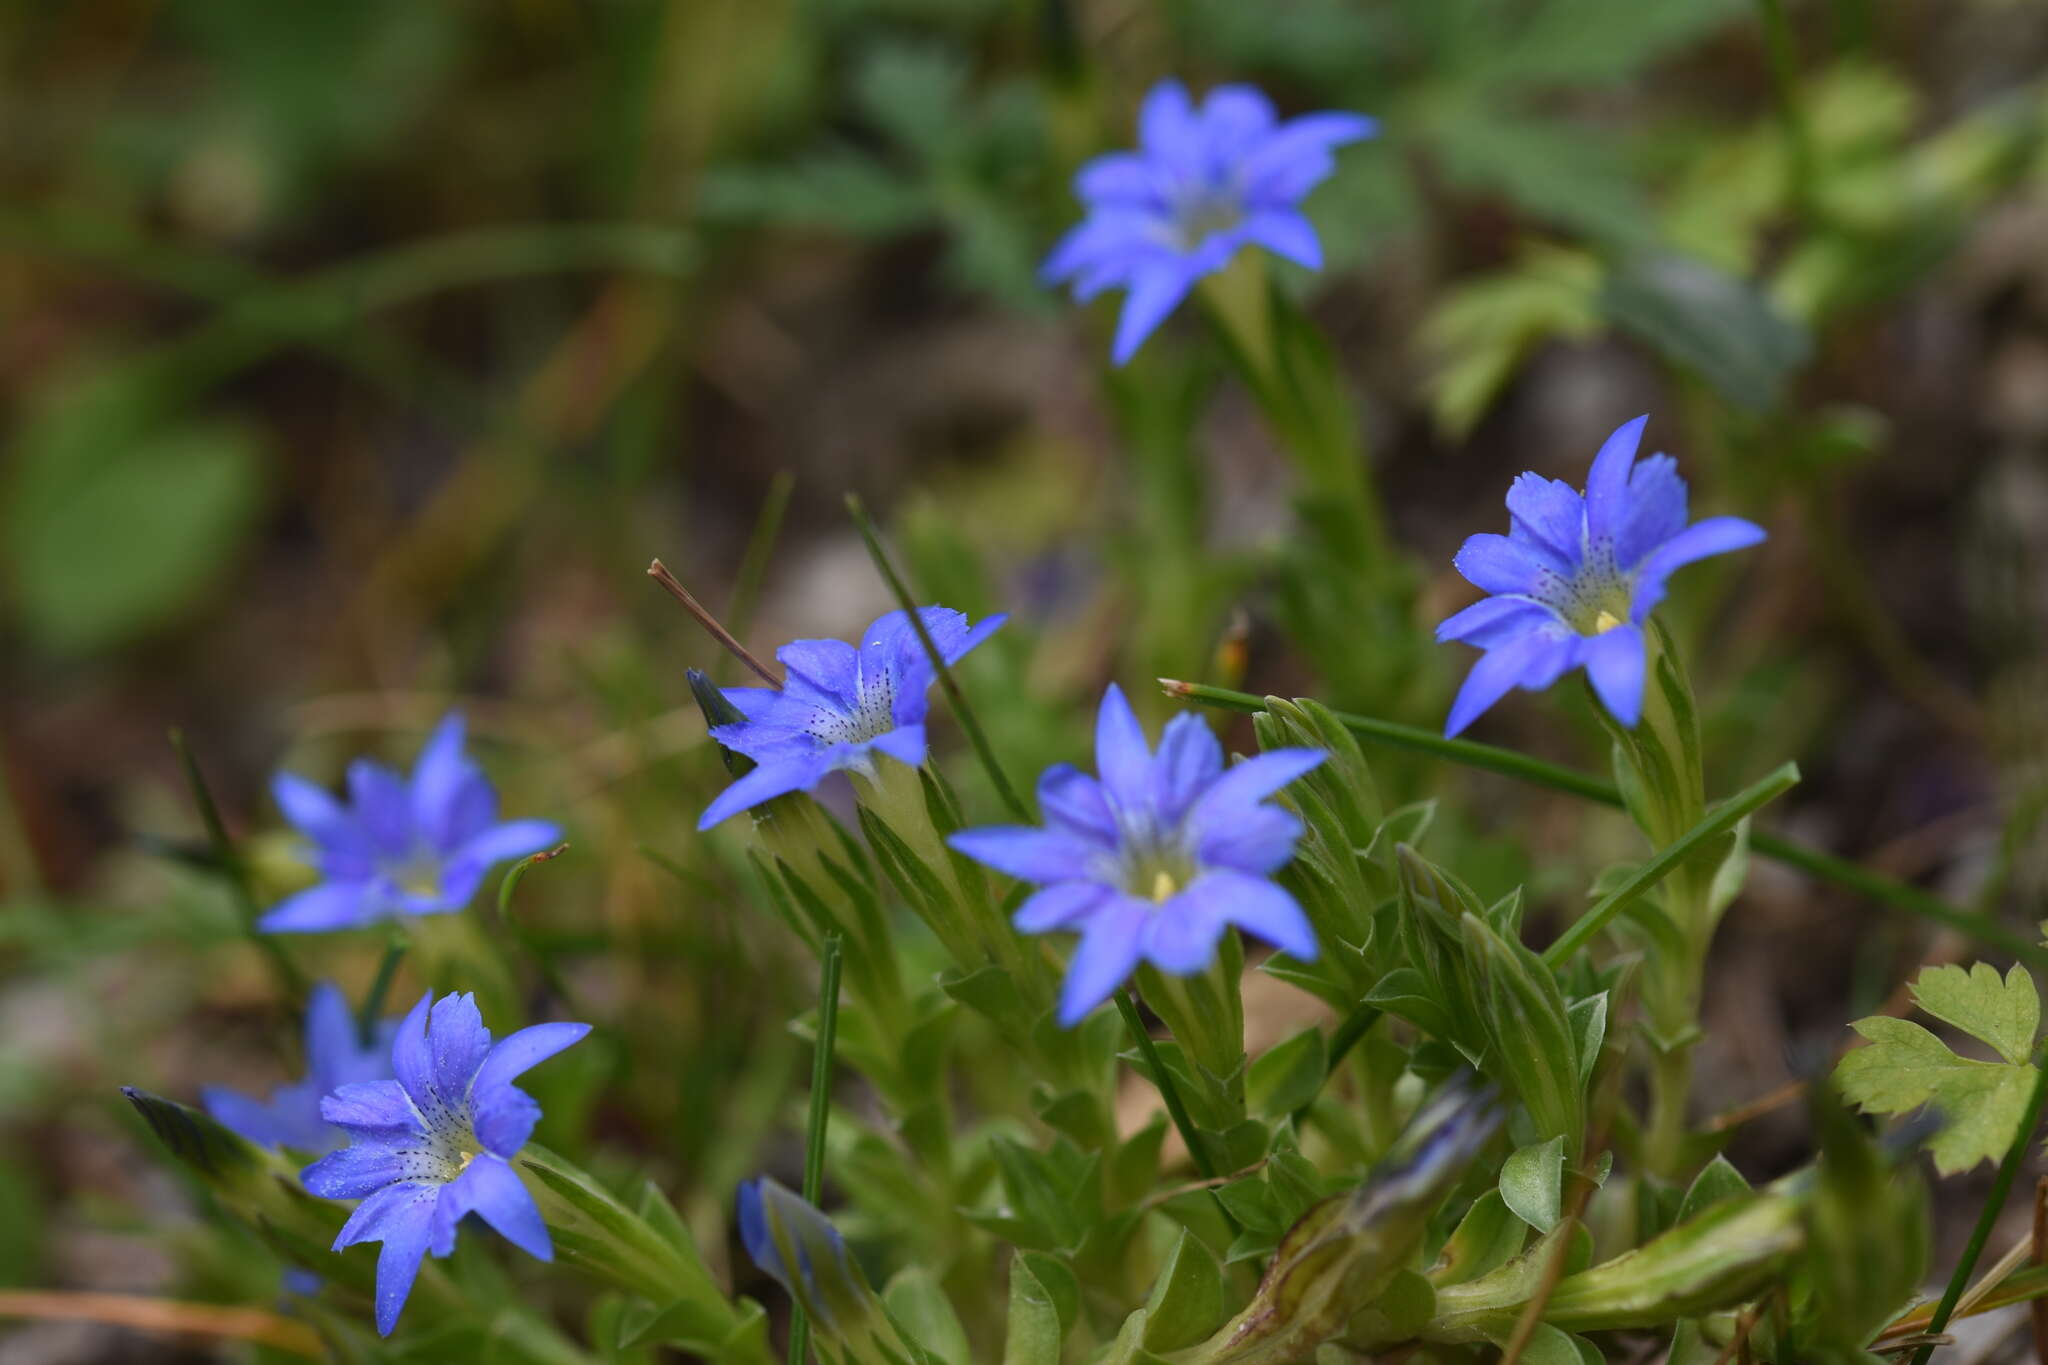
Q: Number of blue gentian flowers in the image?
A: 7